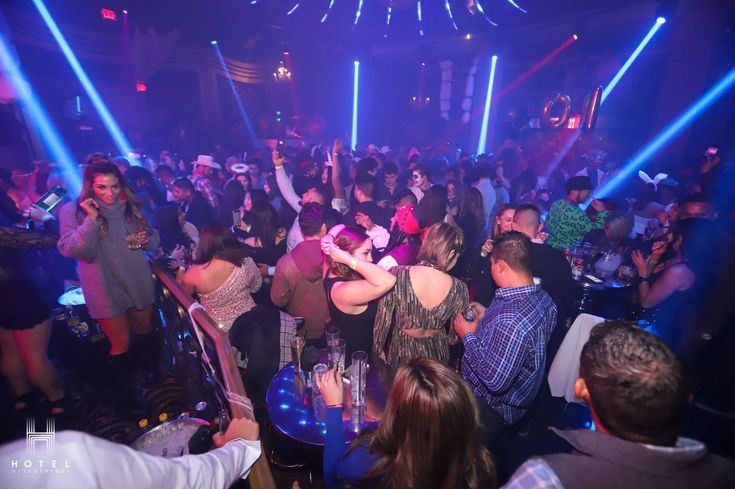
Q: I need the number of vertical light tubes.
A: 2